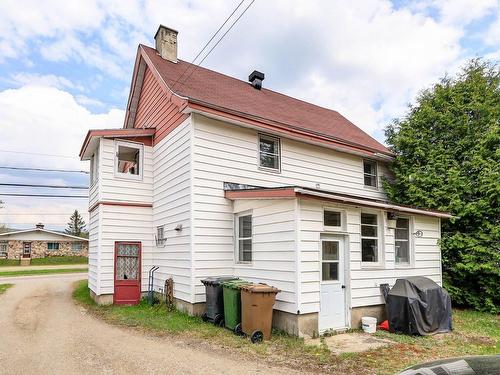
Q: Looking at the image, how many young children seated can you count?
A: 0